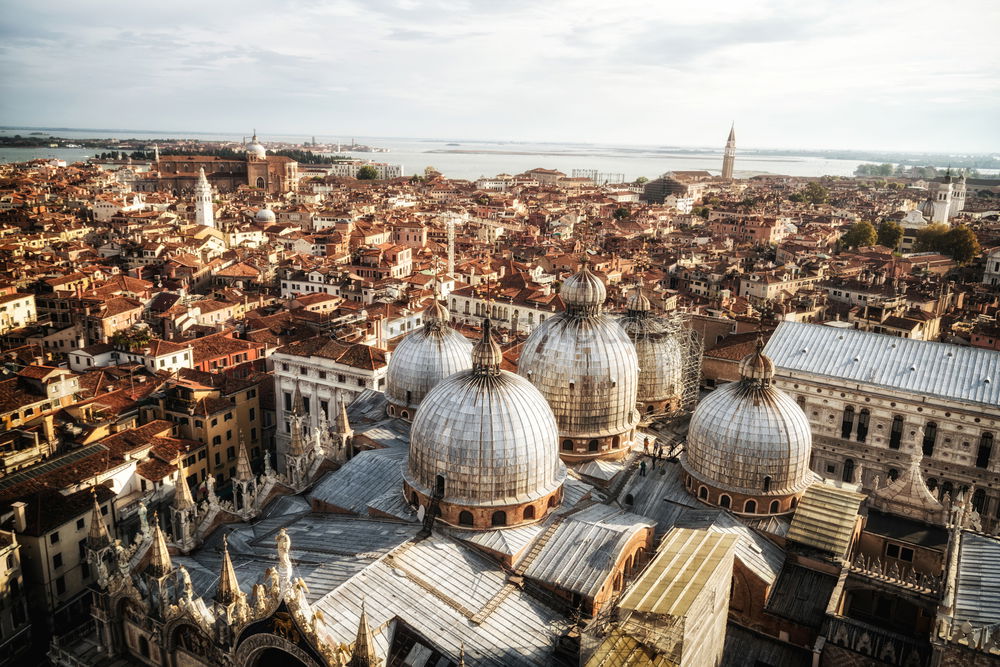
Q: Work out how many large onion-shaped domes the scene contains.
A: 5